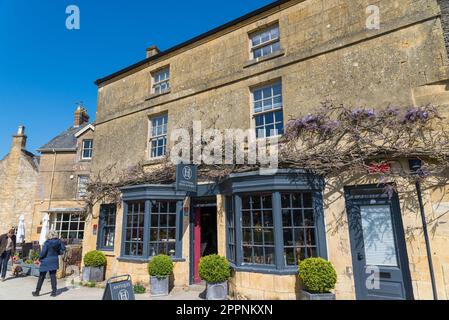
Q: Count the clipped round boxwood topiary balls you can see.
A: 4